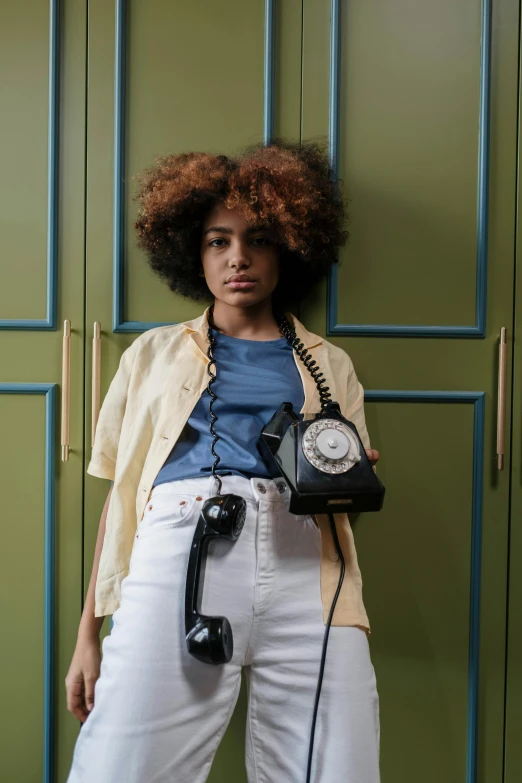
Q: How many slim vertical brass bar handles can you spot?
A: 3